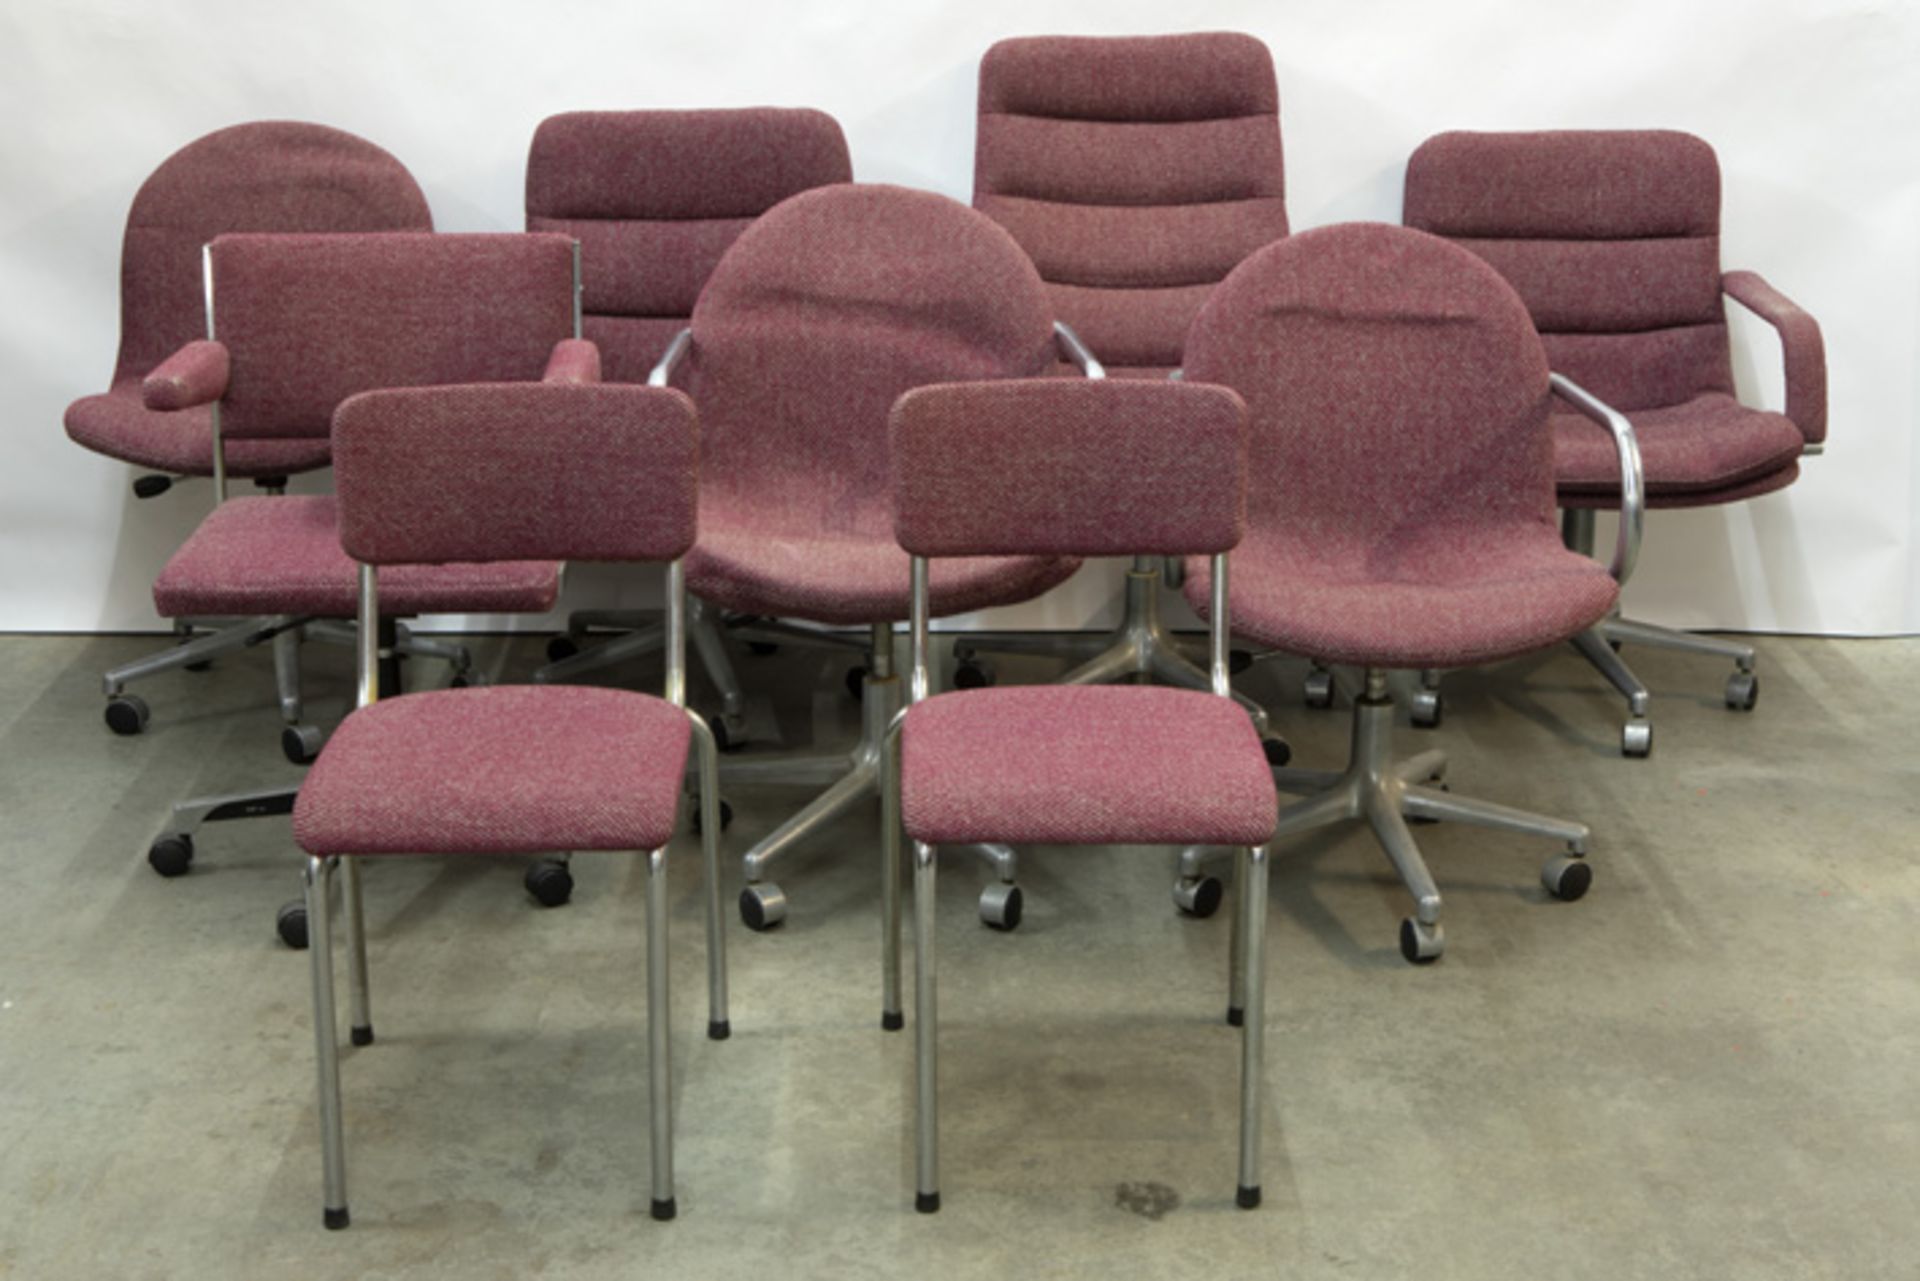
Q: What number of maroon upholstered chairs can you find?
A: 9